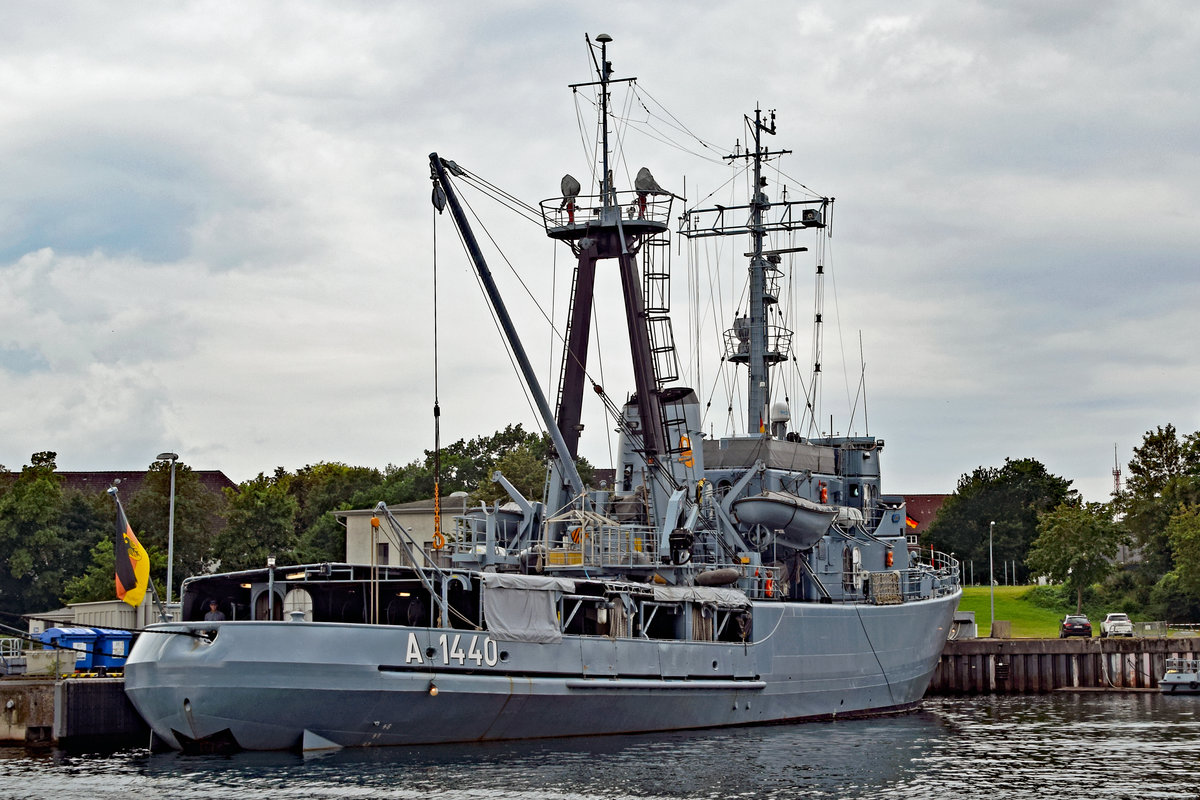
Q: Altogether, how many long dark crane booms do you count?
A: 1